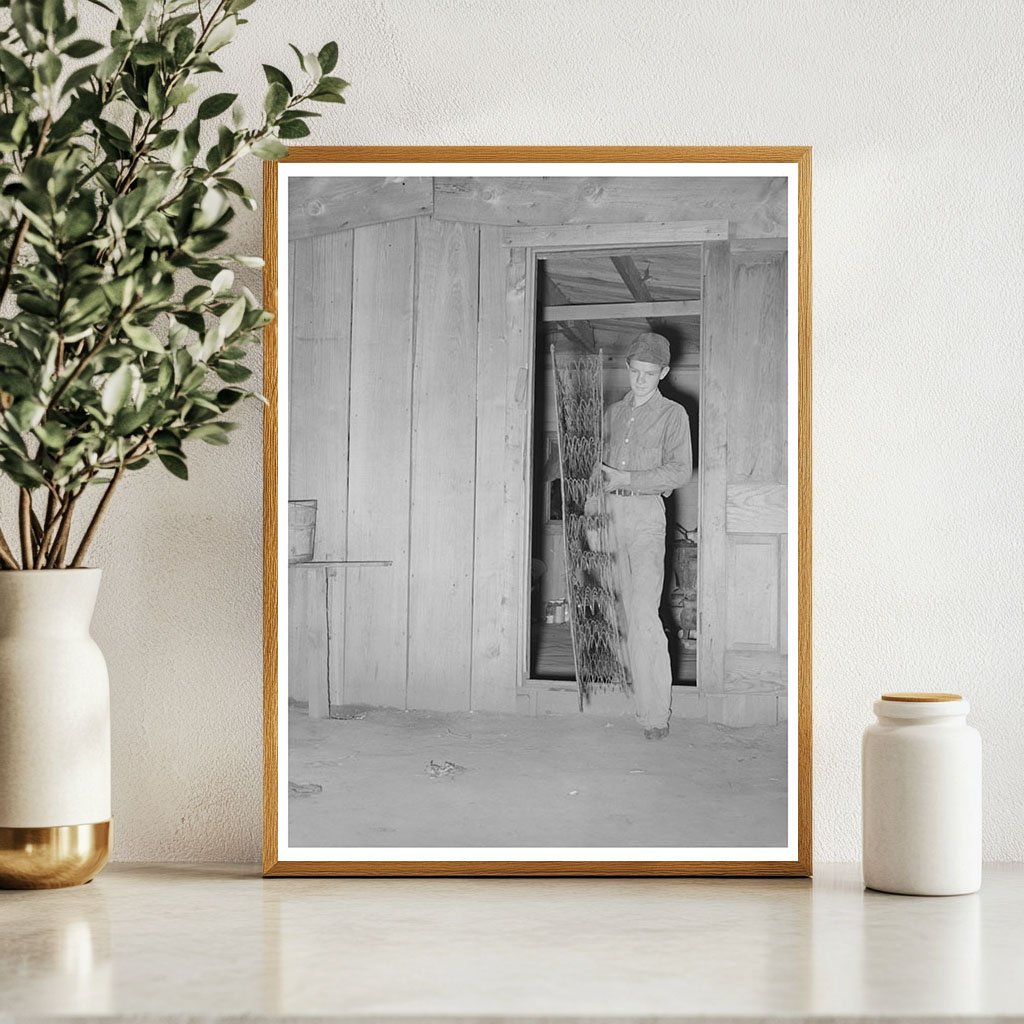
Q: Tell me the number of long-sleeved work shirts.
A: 1